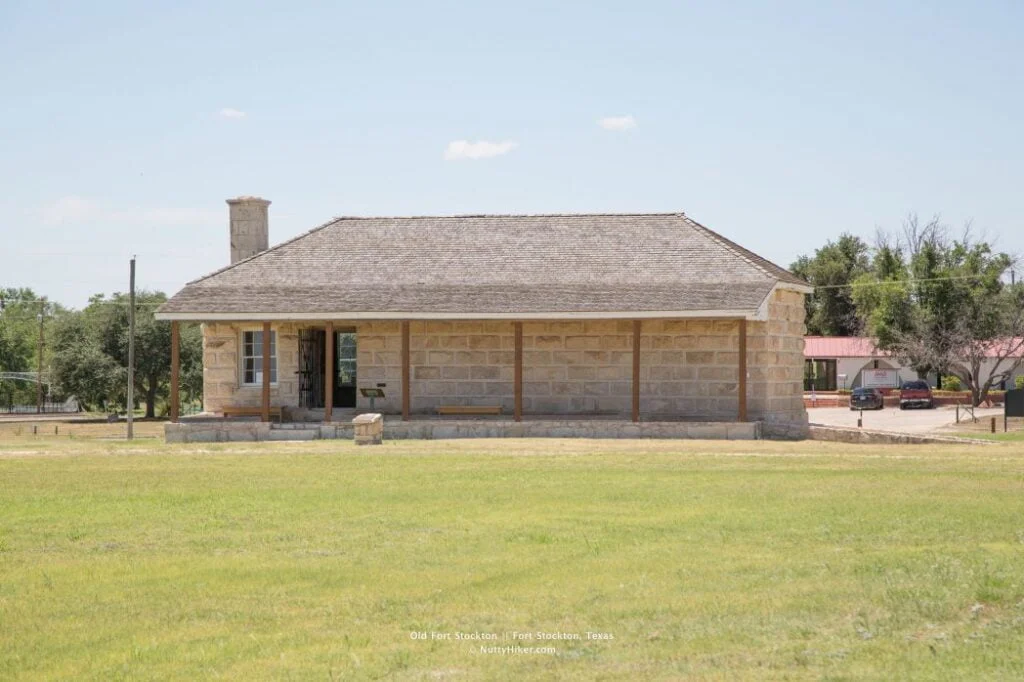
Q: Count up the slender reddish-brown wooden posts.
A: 7